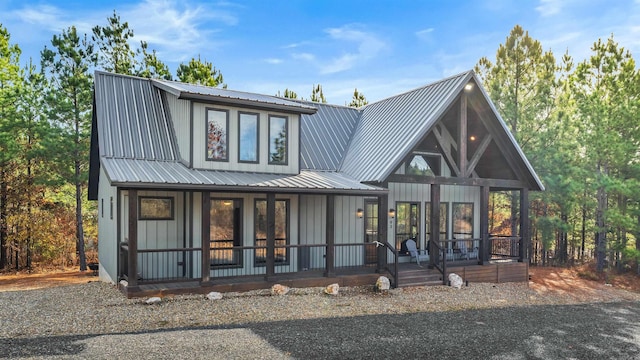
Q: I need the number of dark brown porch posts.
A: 8